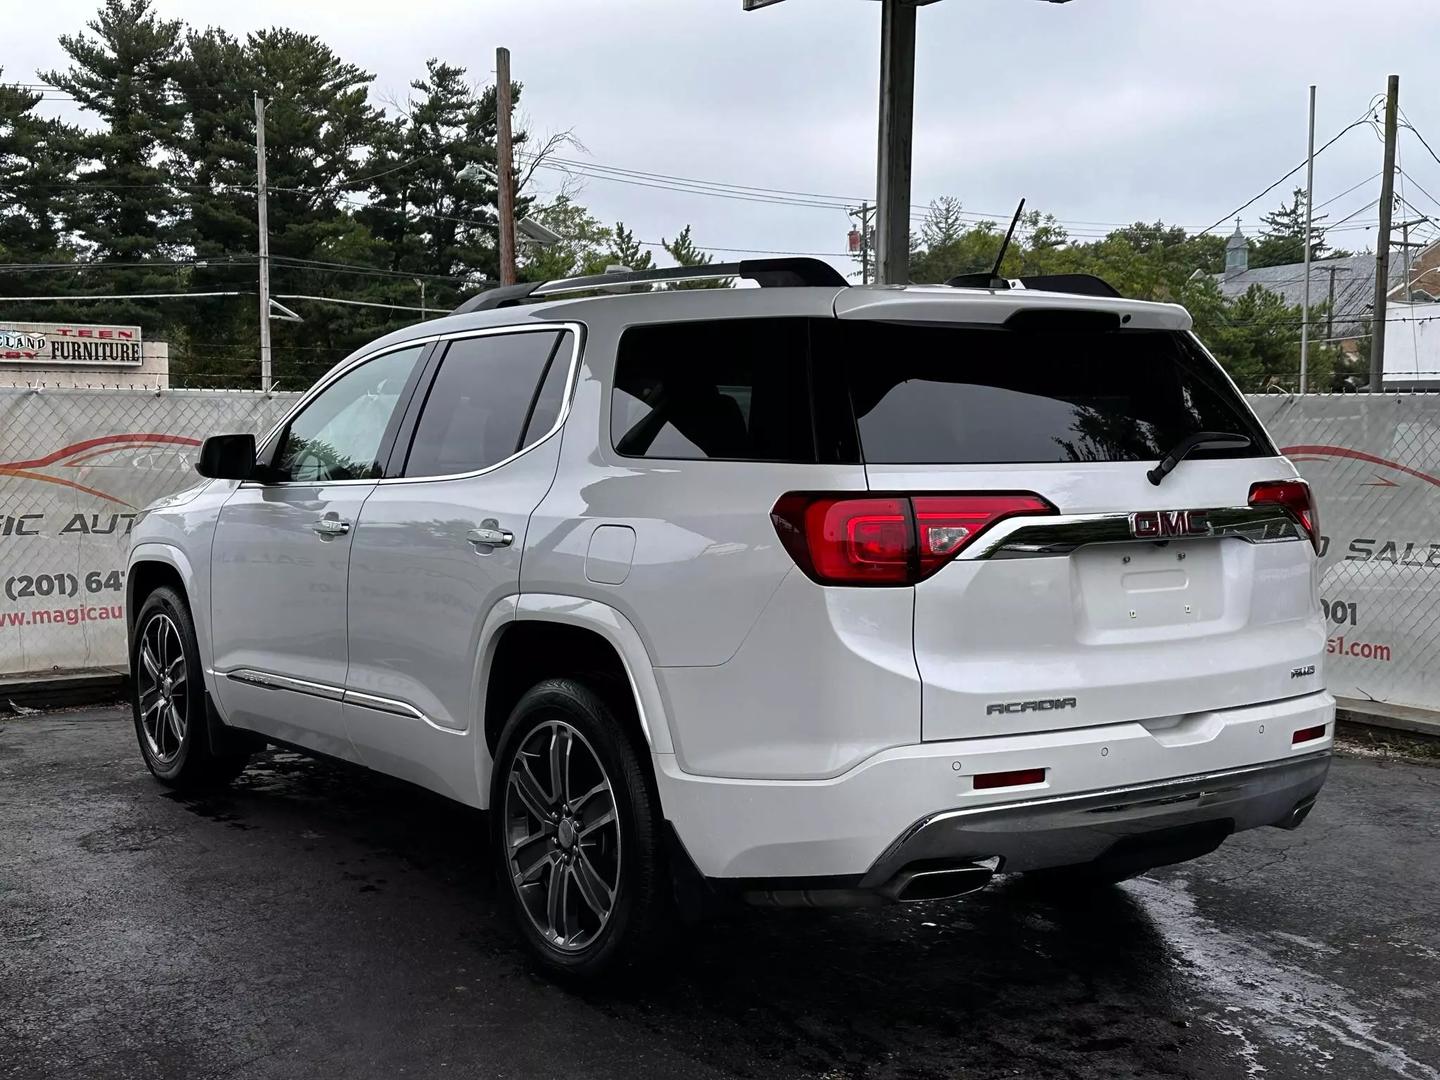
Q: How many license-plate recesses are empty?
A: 1